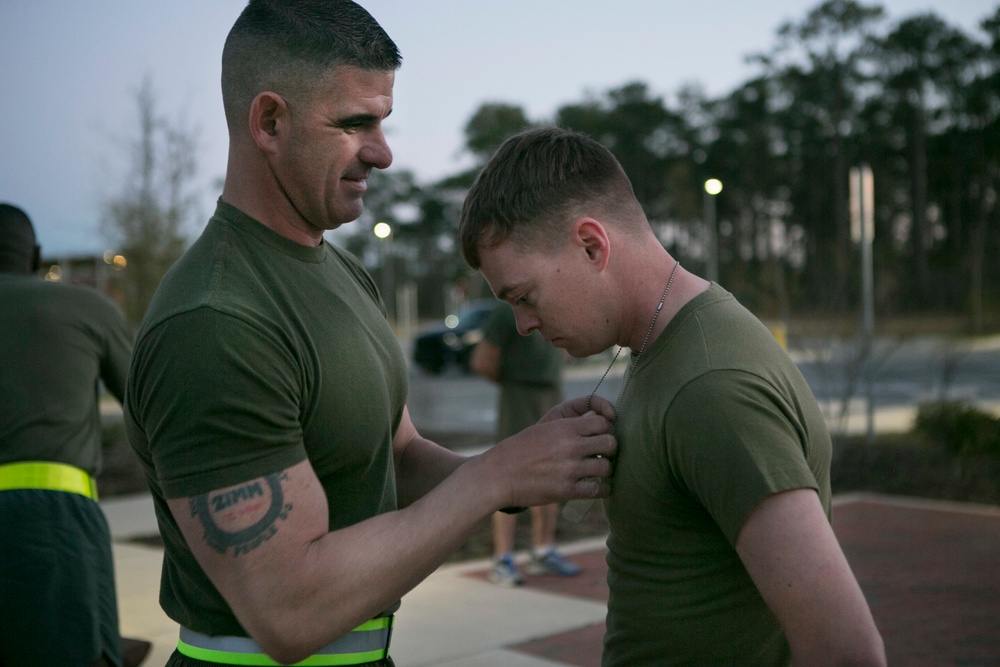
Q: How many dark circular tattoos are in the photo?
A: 1